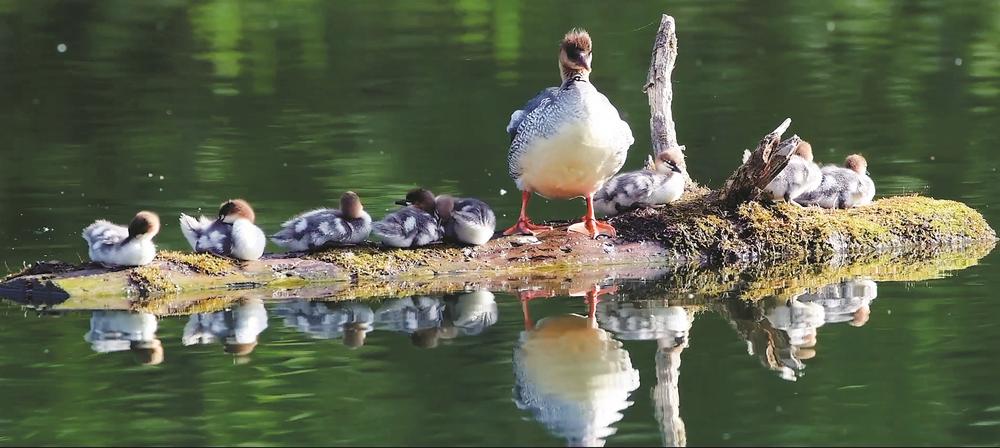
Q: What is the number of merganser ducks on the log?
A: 9